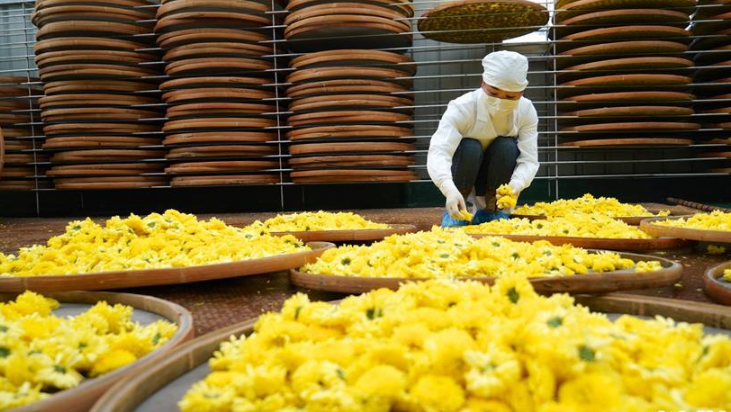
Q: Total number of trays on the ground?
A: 9